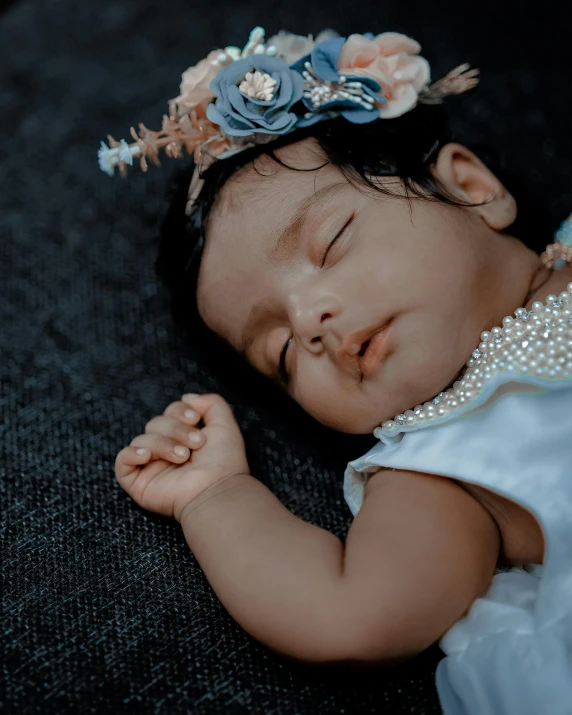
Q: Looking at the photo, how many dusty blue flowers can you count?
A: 2